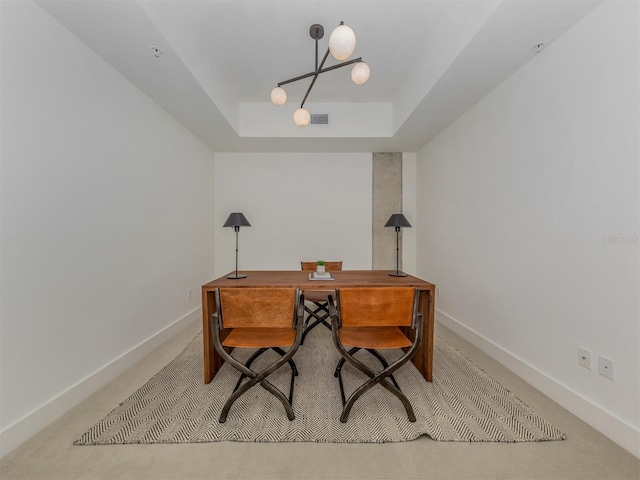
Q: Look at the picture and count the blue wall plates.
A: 0